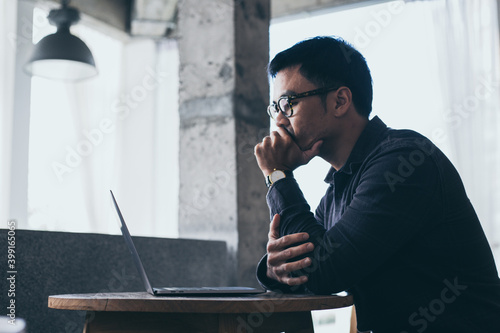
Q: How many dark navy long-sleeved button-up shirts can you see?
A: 1